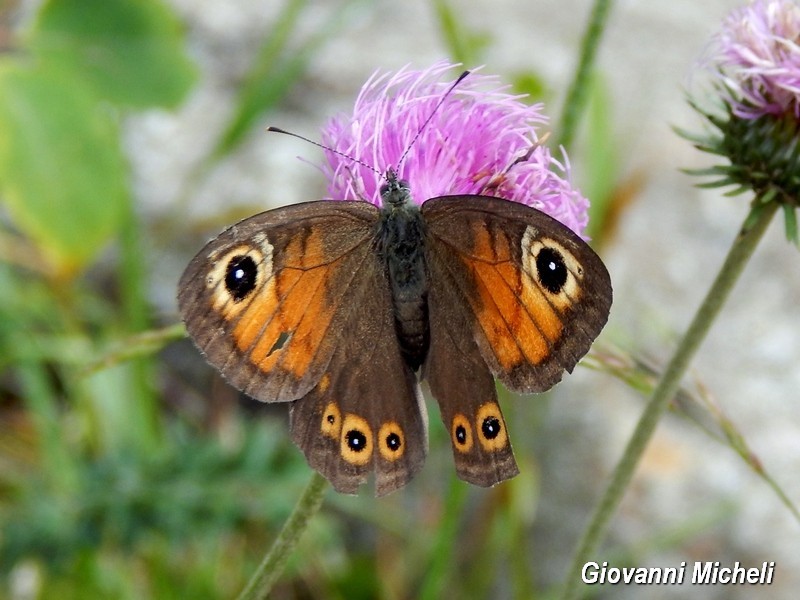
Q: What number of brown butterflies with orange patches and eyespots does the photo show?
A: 1